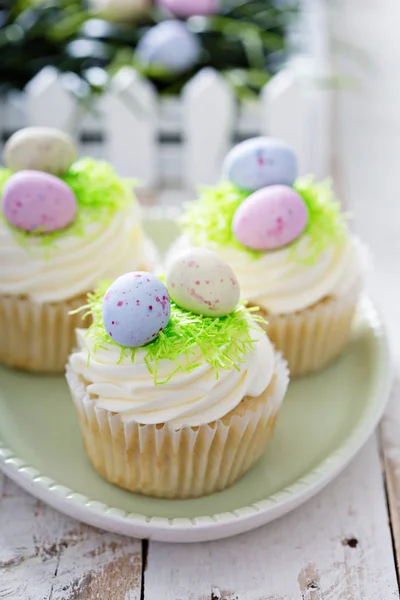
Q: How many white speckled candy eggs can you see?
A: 2